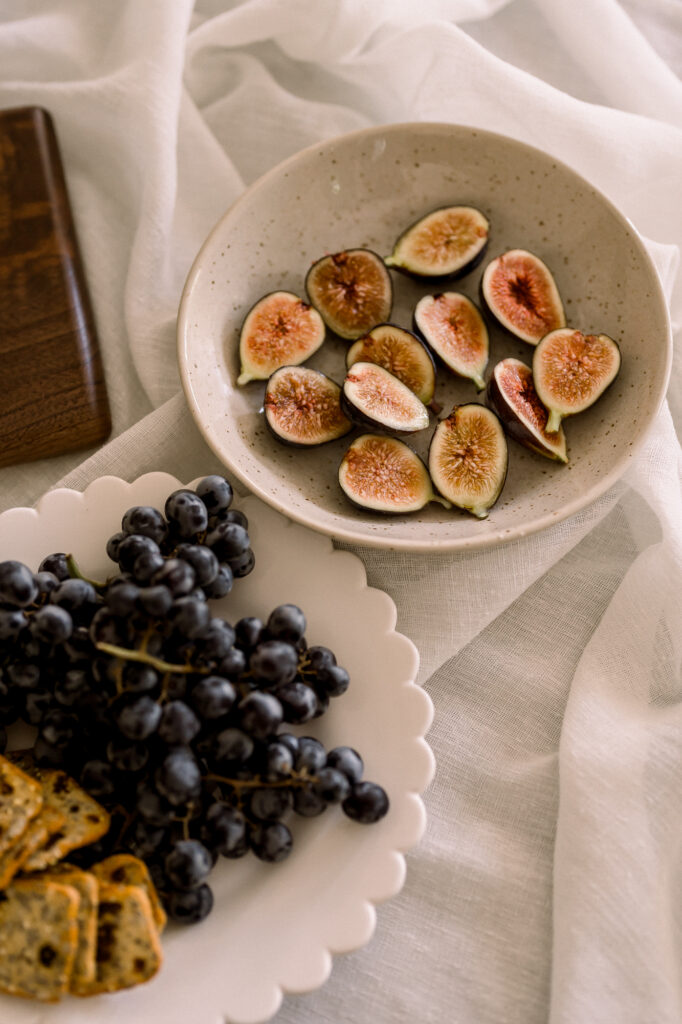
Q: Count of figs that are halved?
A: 12